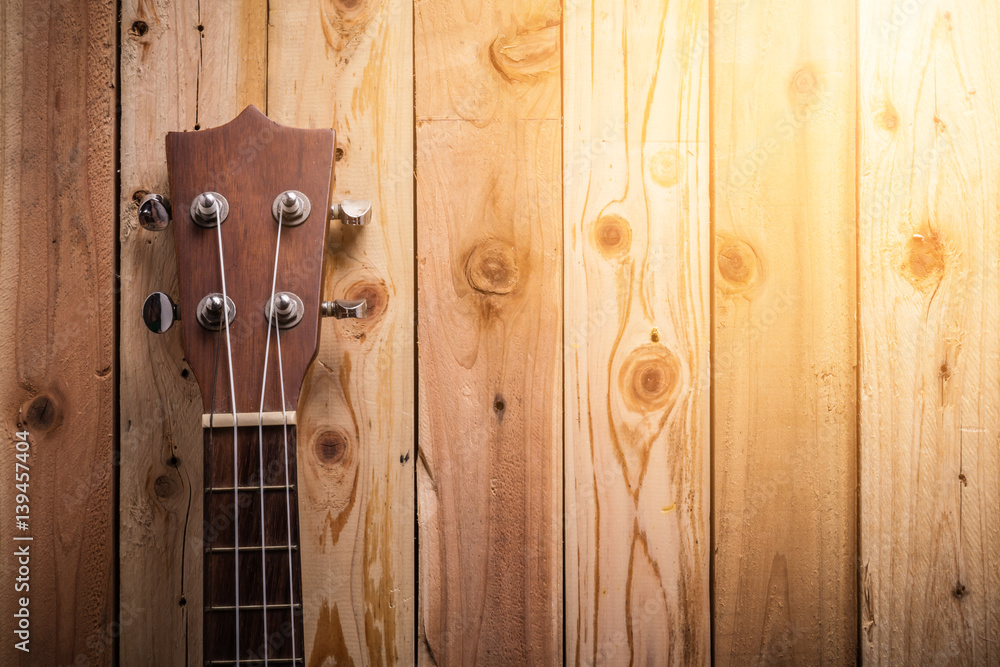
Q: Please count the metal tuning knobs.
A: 4